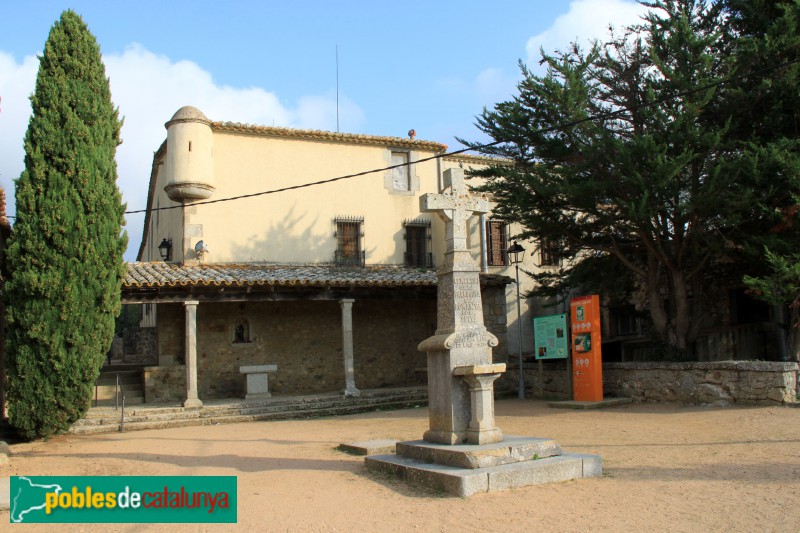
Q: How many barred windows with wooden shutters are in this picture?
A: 4